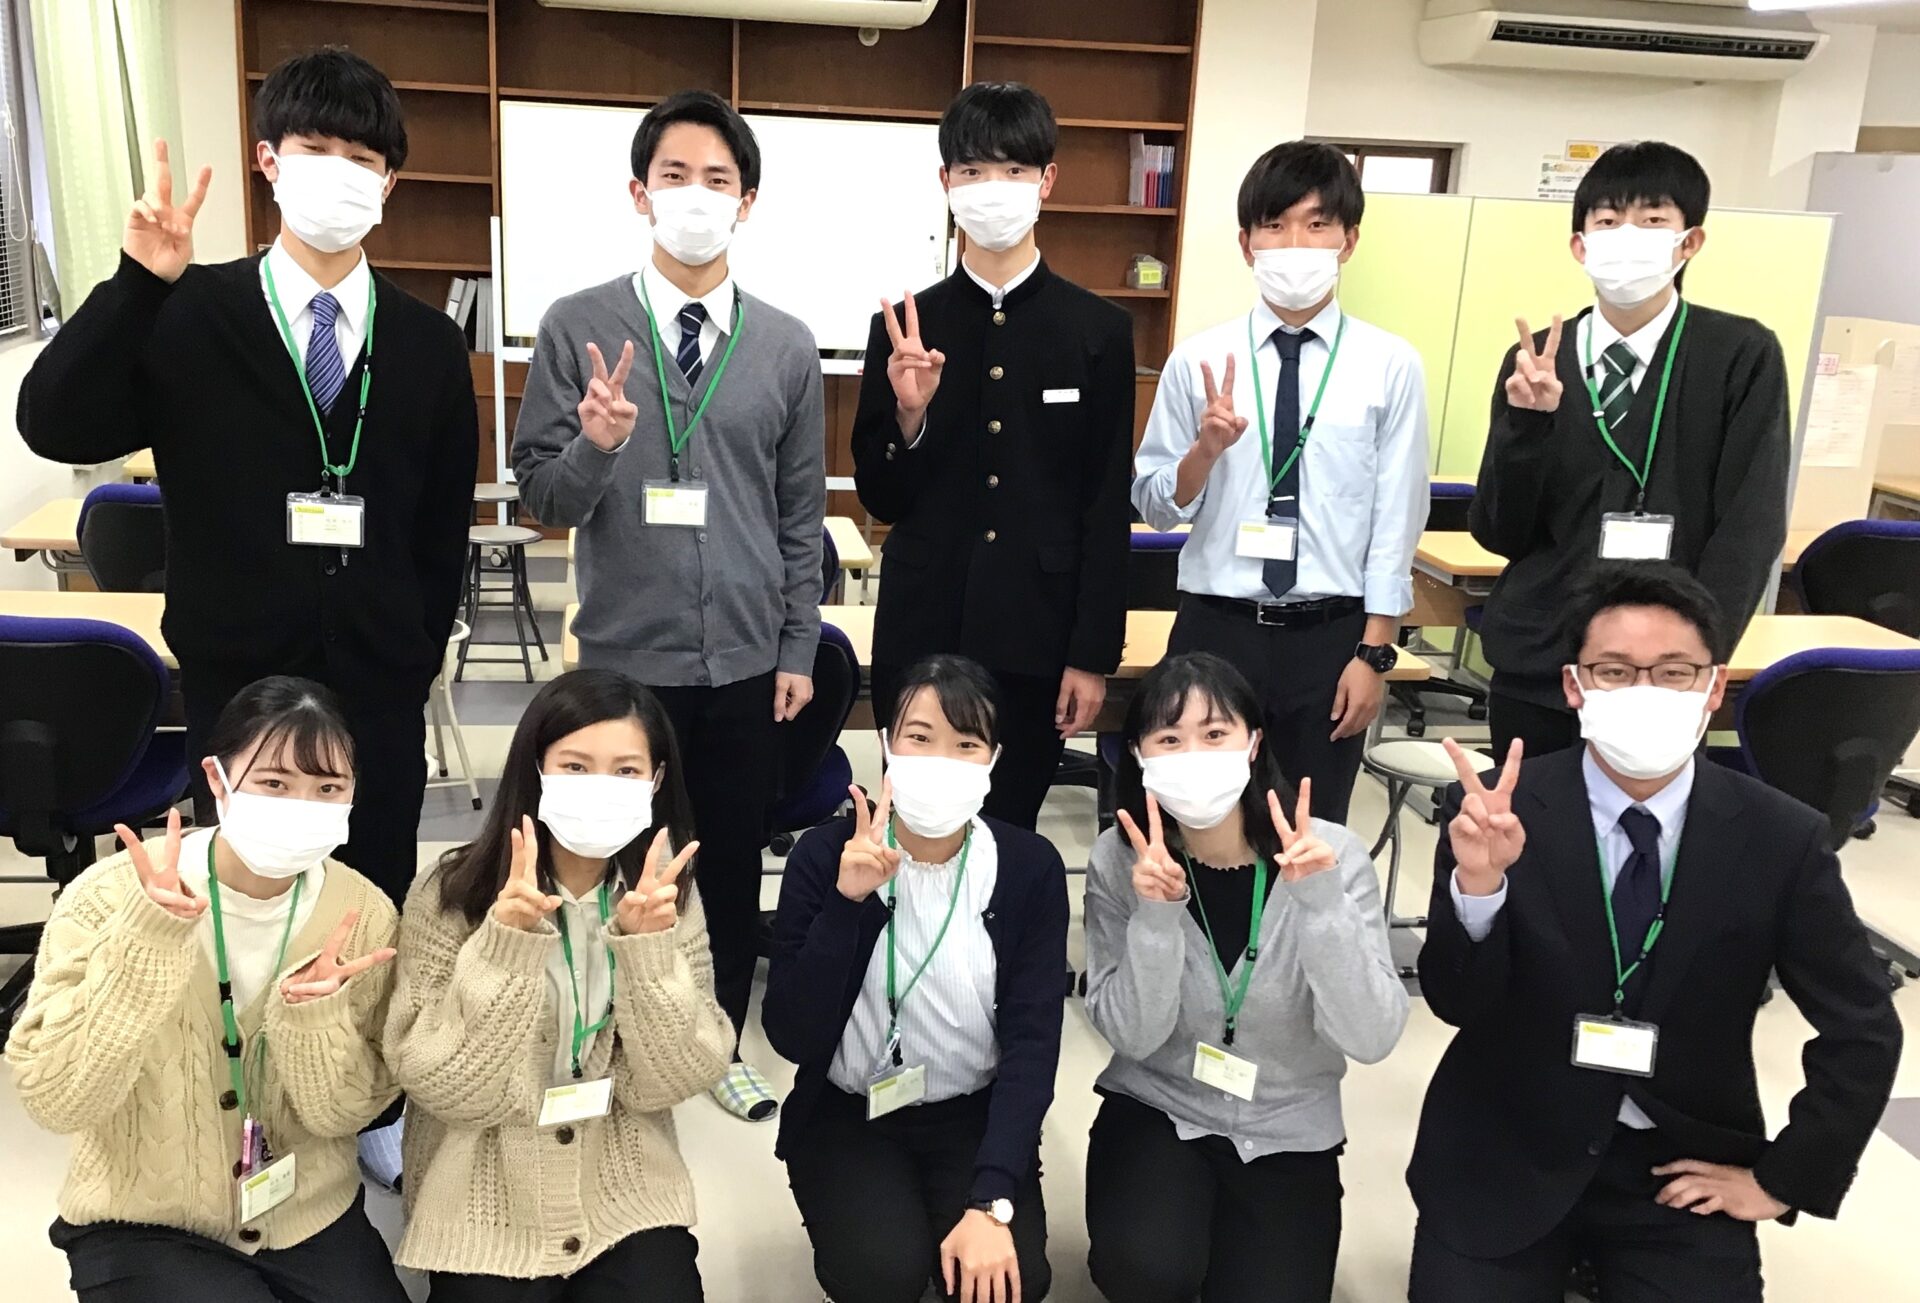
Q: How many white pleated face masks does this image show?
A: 10